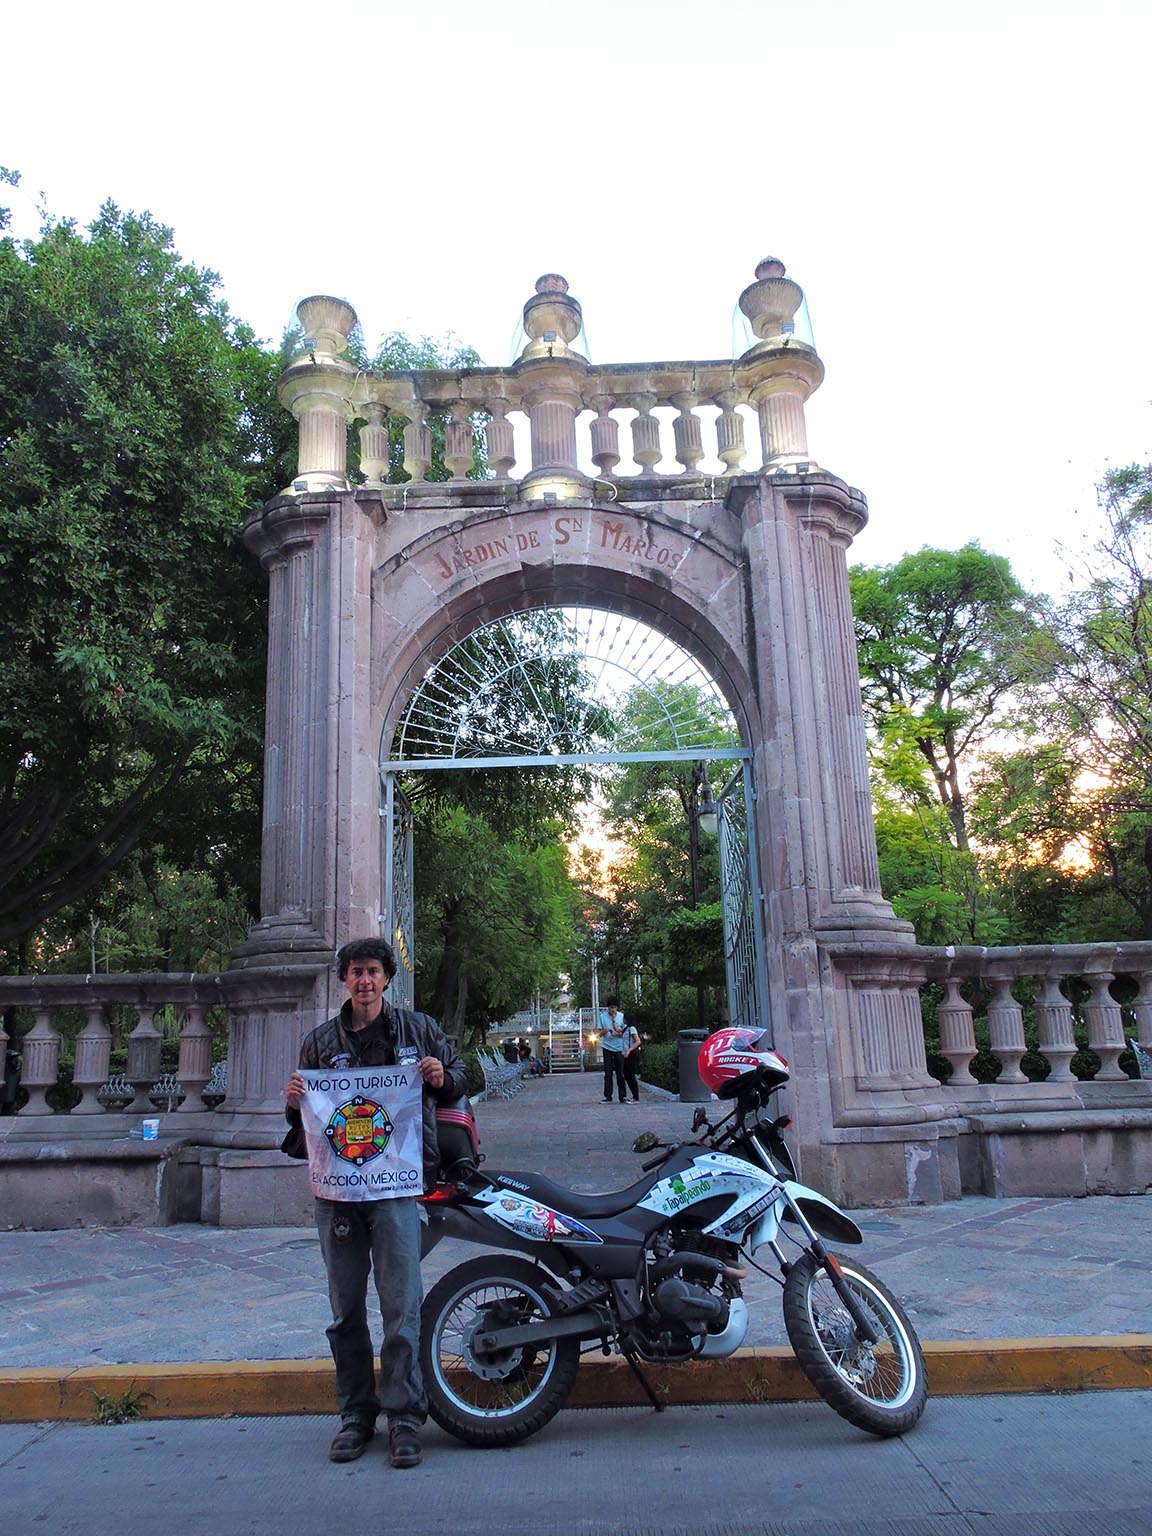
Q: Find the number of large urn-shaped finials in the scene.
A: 3